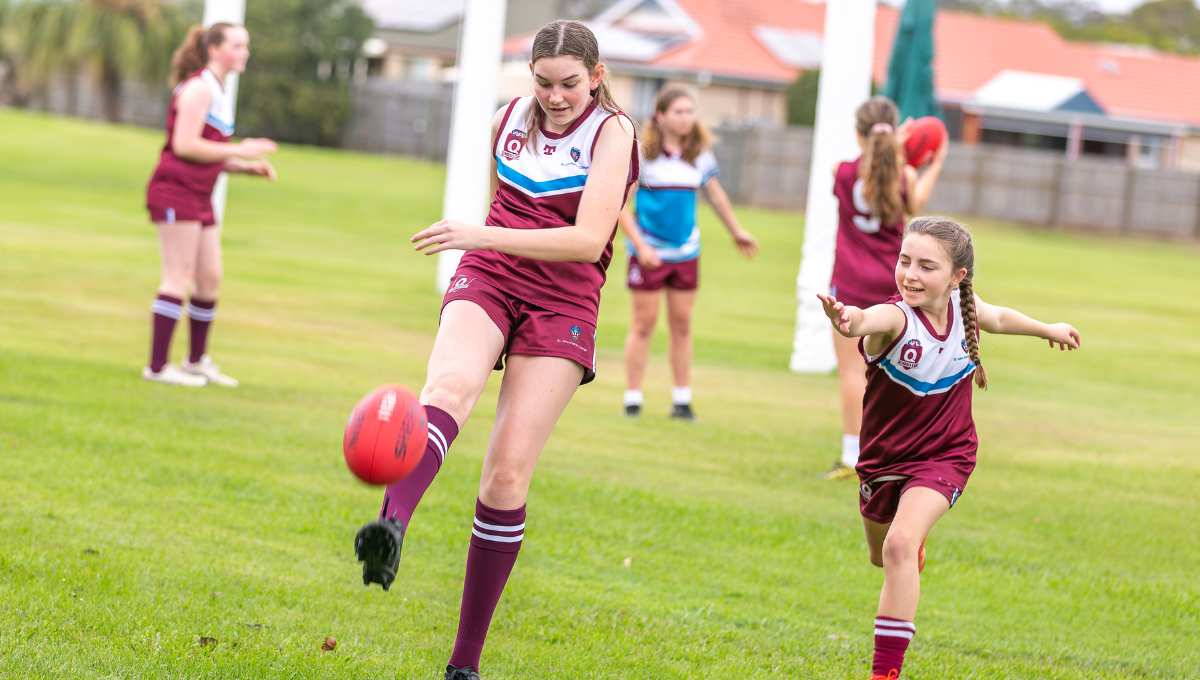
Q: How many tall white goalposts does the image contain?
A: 3